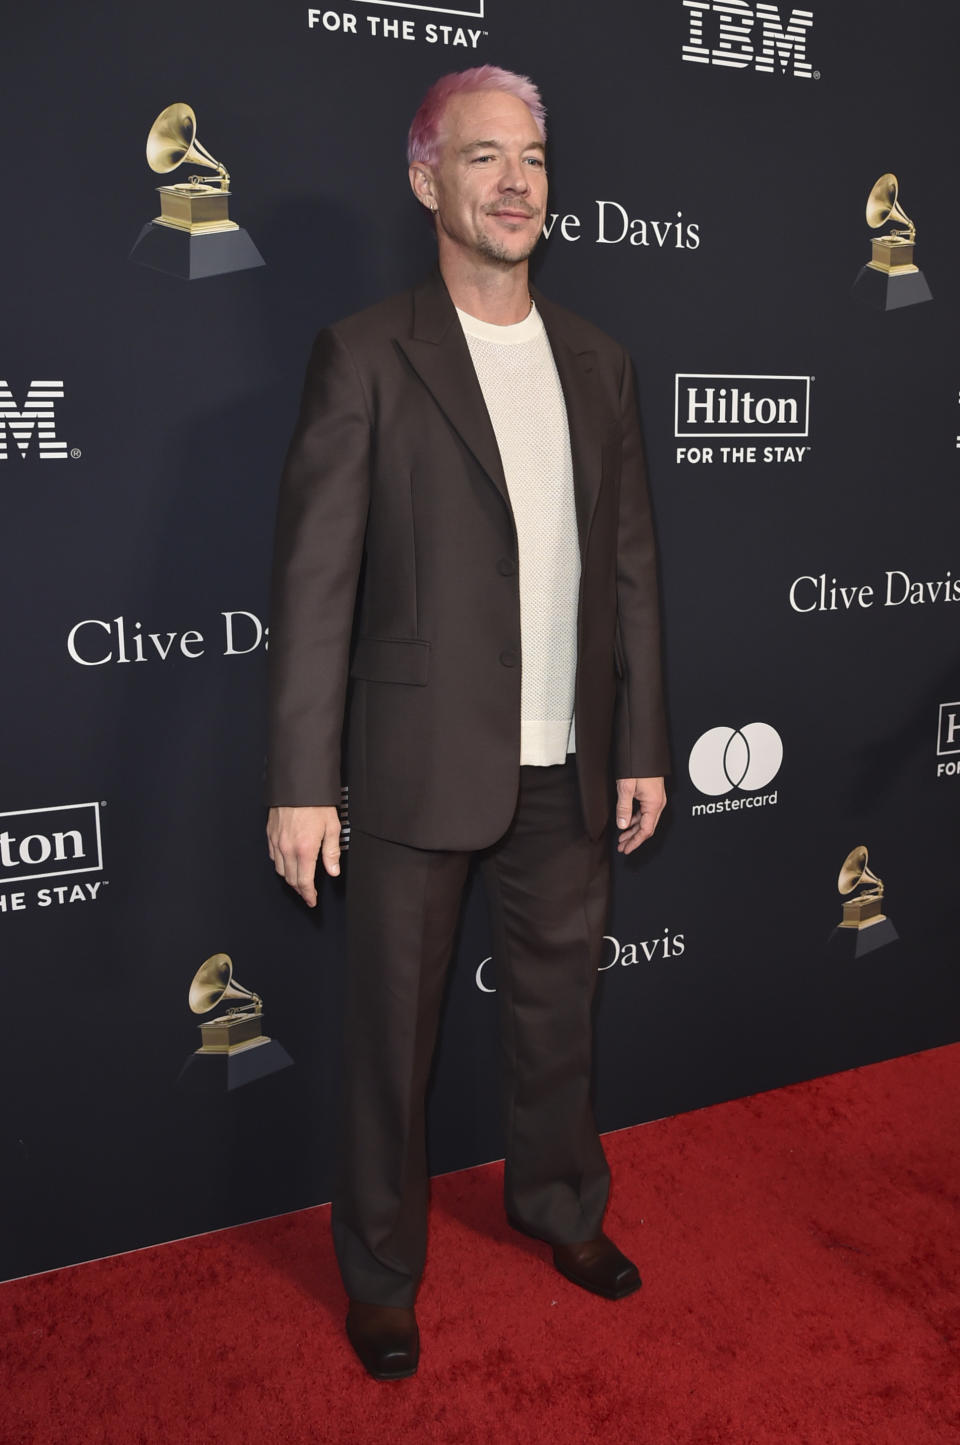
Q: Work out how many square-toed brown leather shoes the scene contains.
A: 2